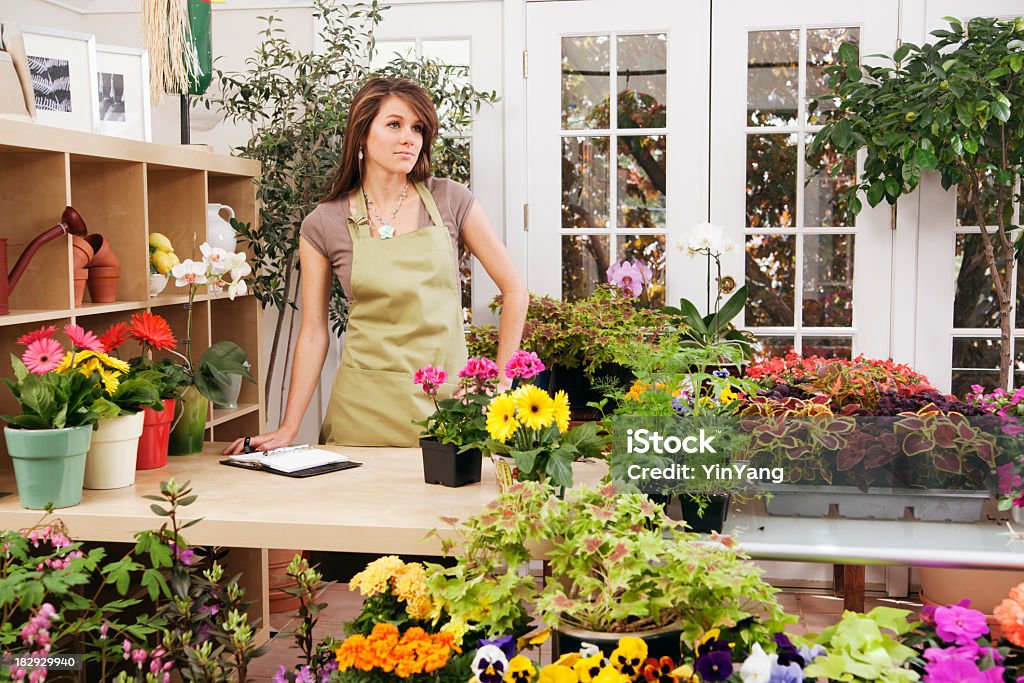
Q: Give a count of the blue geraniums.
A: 0